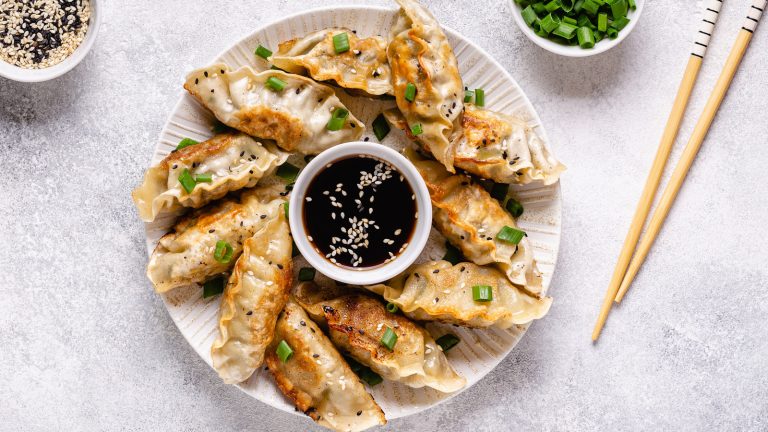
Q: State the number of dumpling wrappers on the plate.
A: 11